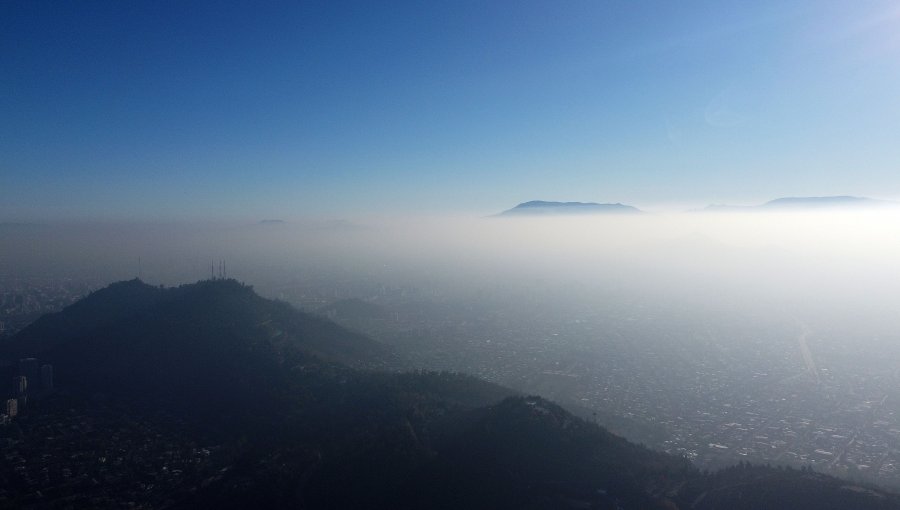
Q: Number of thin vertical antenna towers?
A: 4